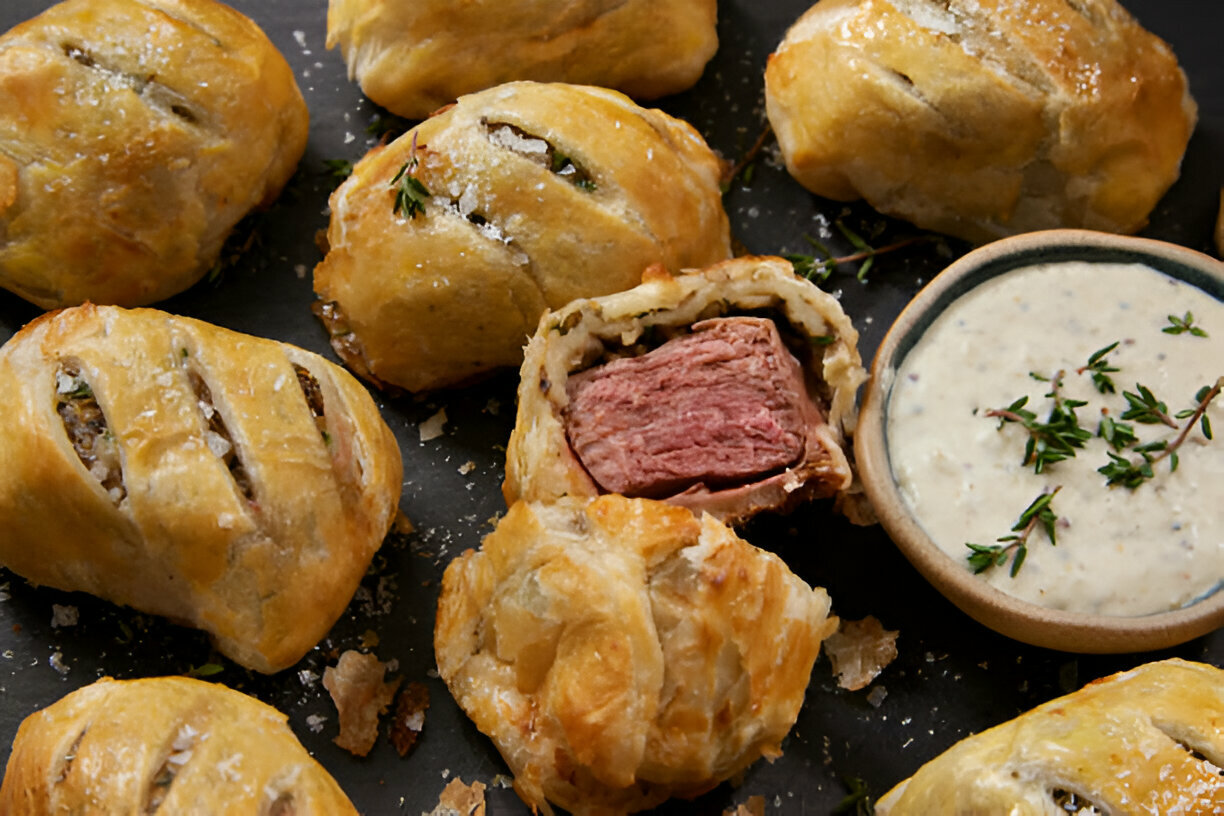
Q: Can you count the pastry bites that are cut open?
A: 1